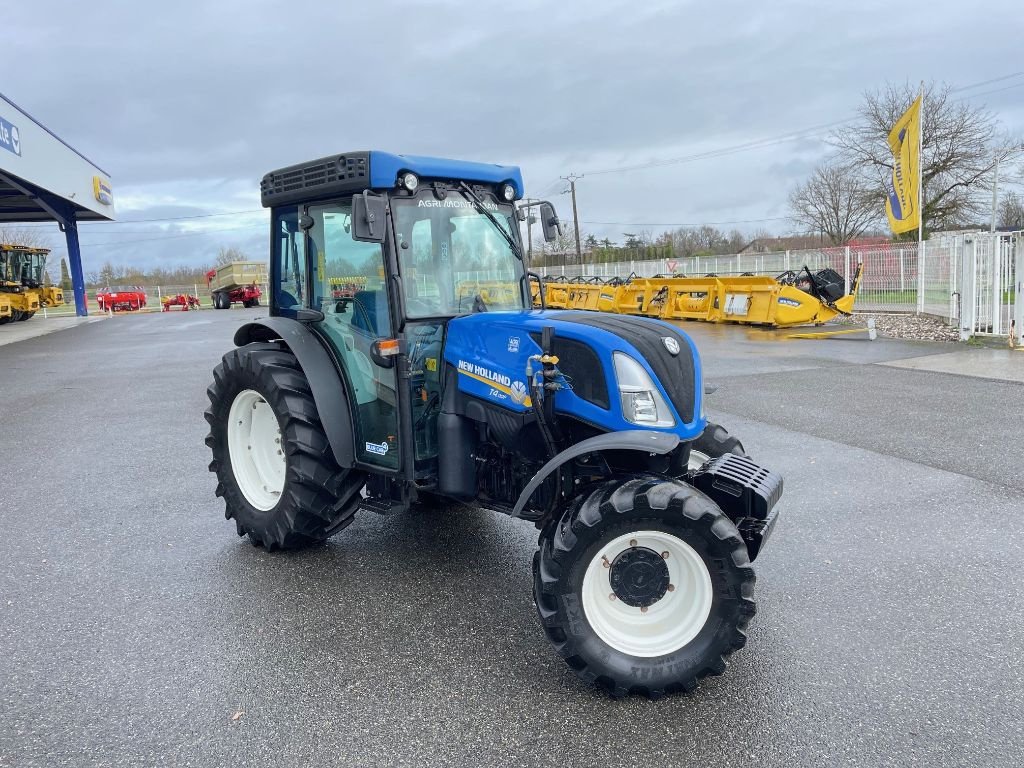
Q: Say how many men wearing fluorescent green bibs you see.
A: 0